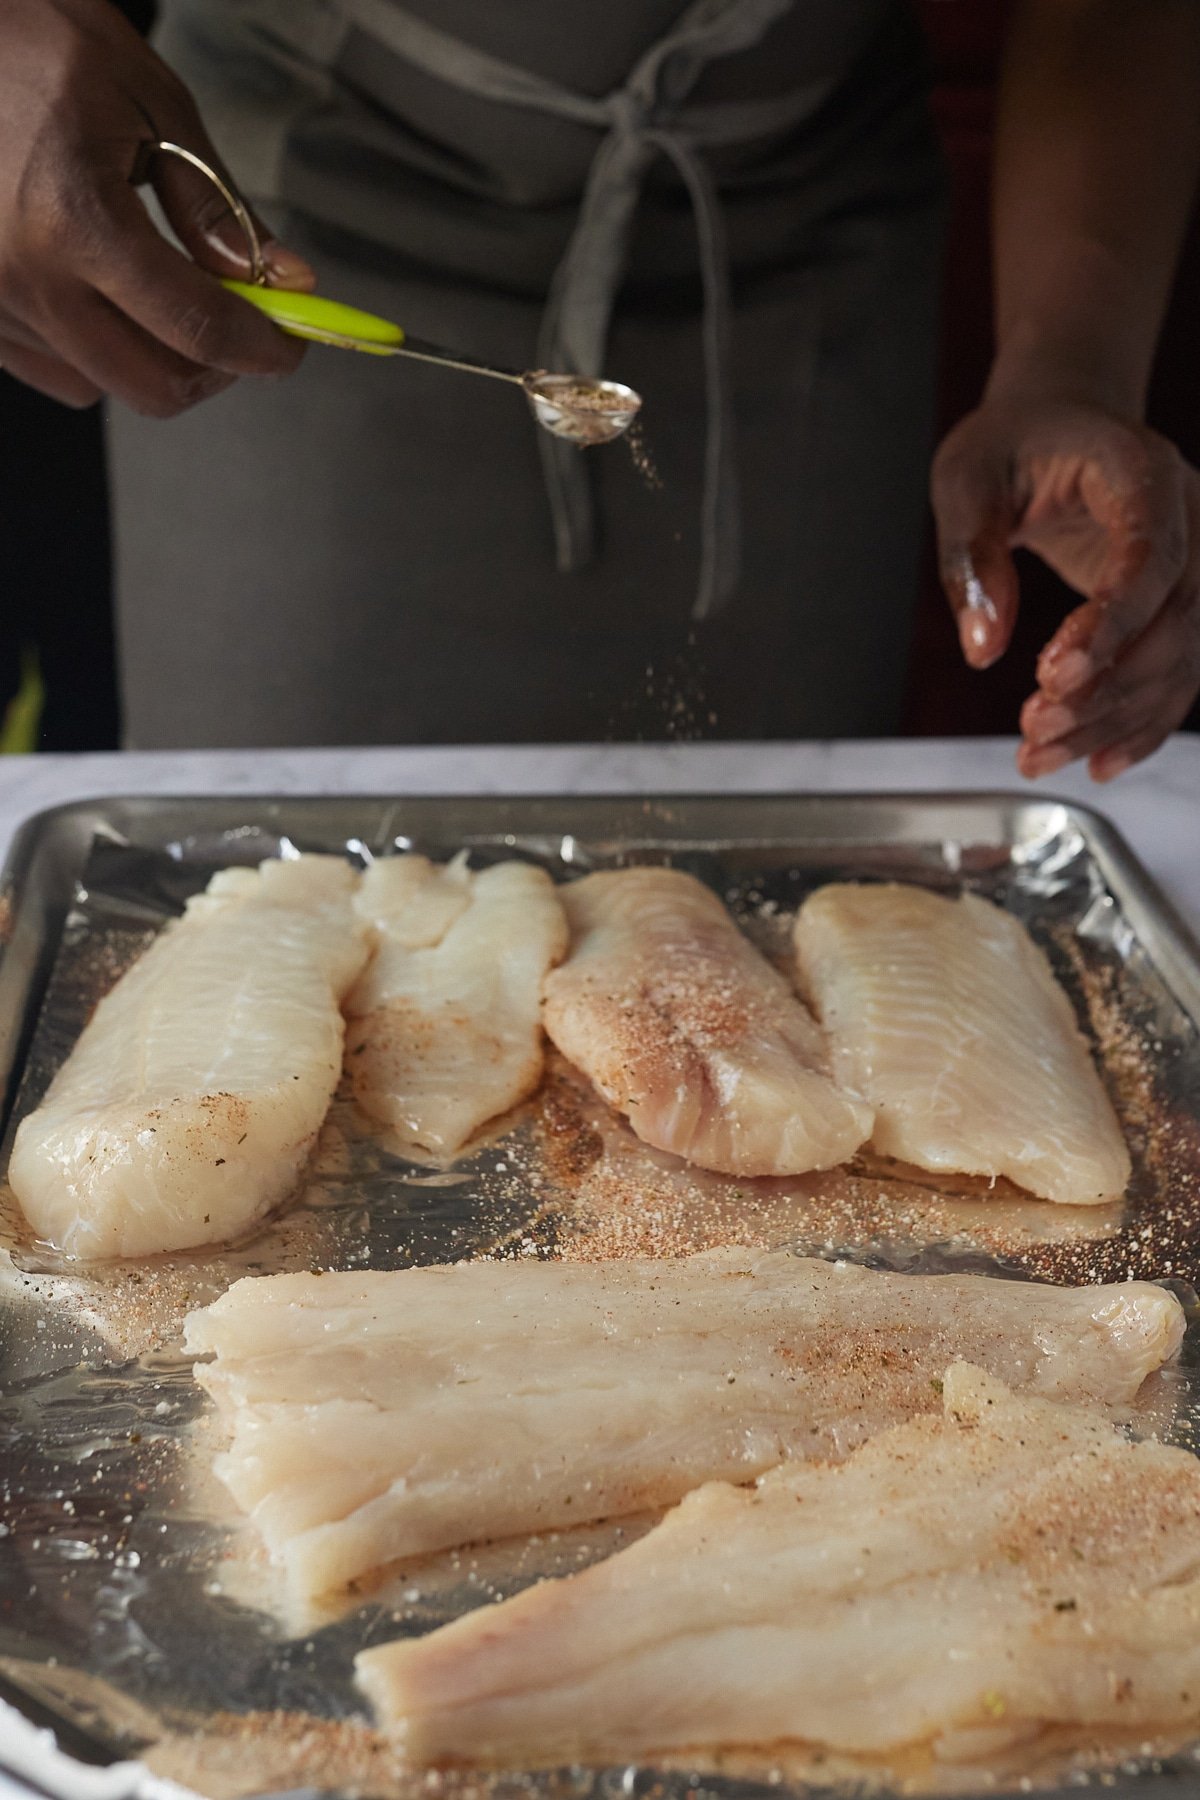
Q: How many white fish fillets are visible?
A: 6